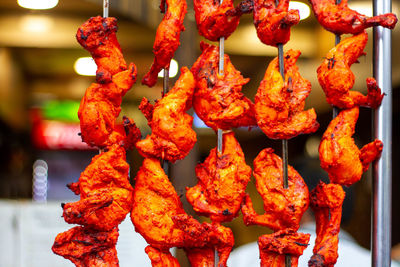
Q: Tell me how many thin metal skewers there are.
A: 5